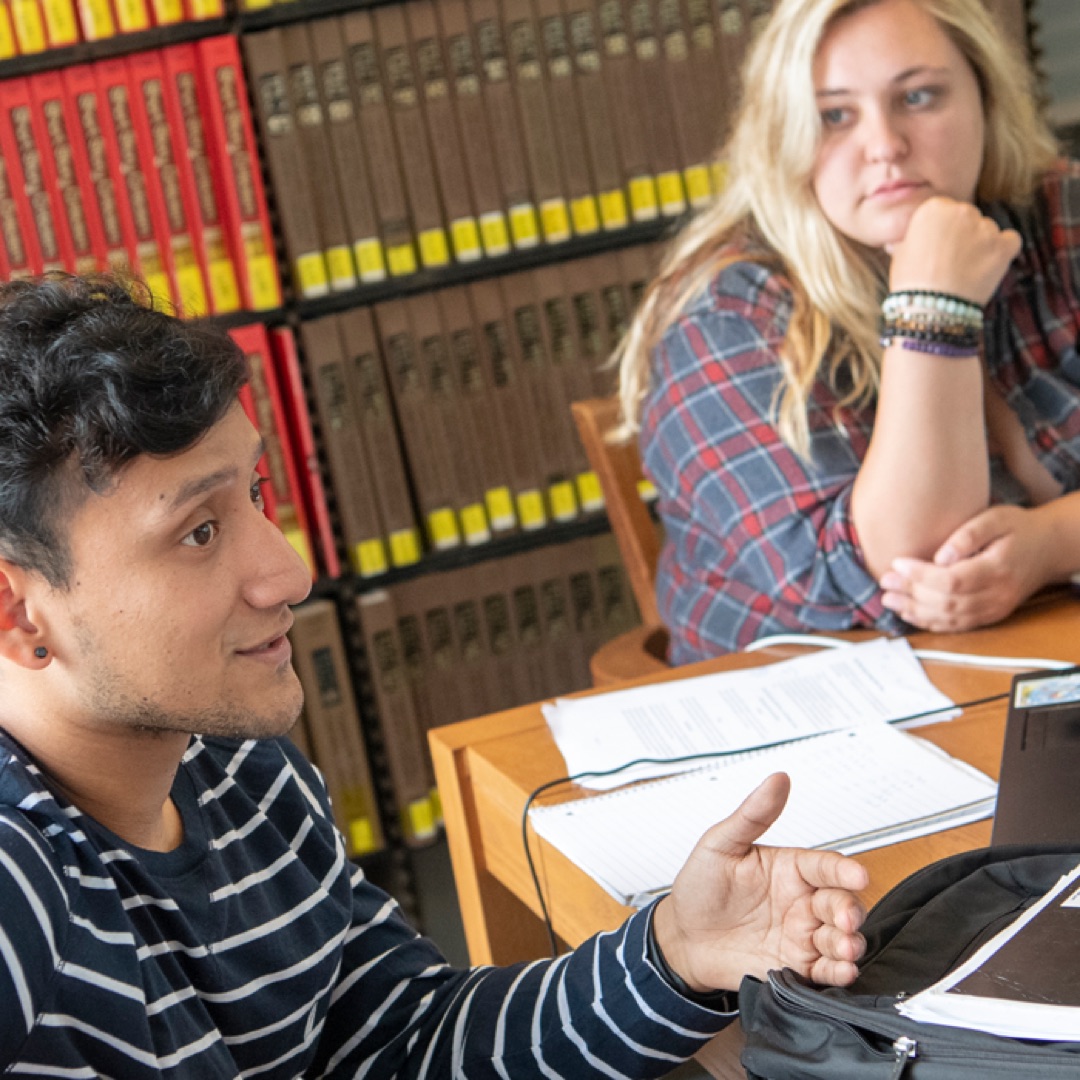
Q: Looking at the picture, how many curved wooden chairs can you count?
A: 1